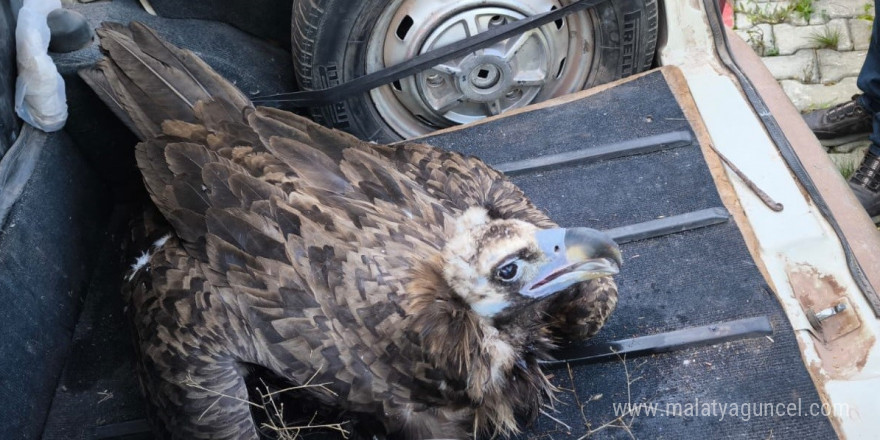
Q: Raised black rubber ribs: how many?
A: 3